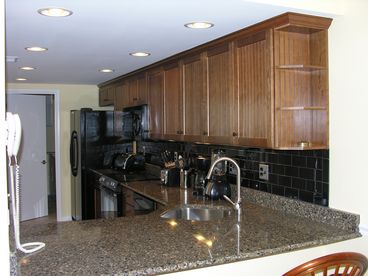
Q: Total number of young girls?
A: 0